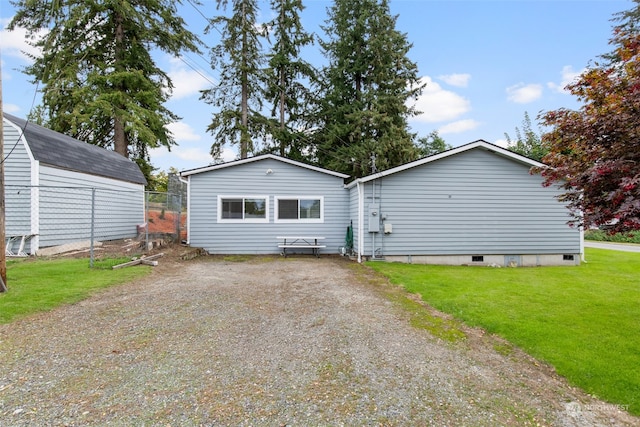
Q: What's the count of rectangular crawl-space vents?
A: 2